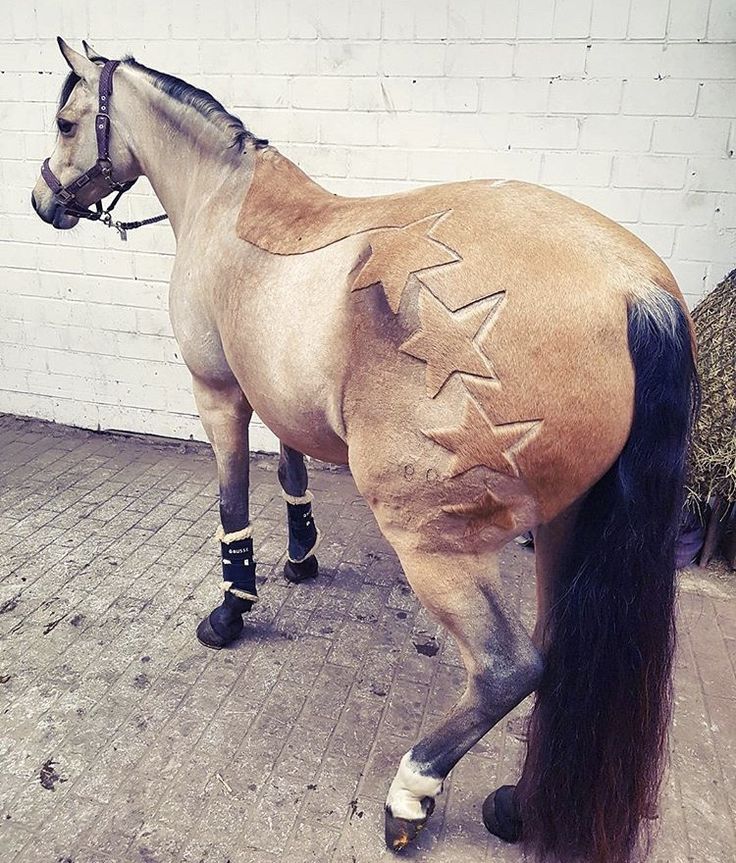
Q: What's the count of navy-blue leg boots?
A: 2